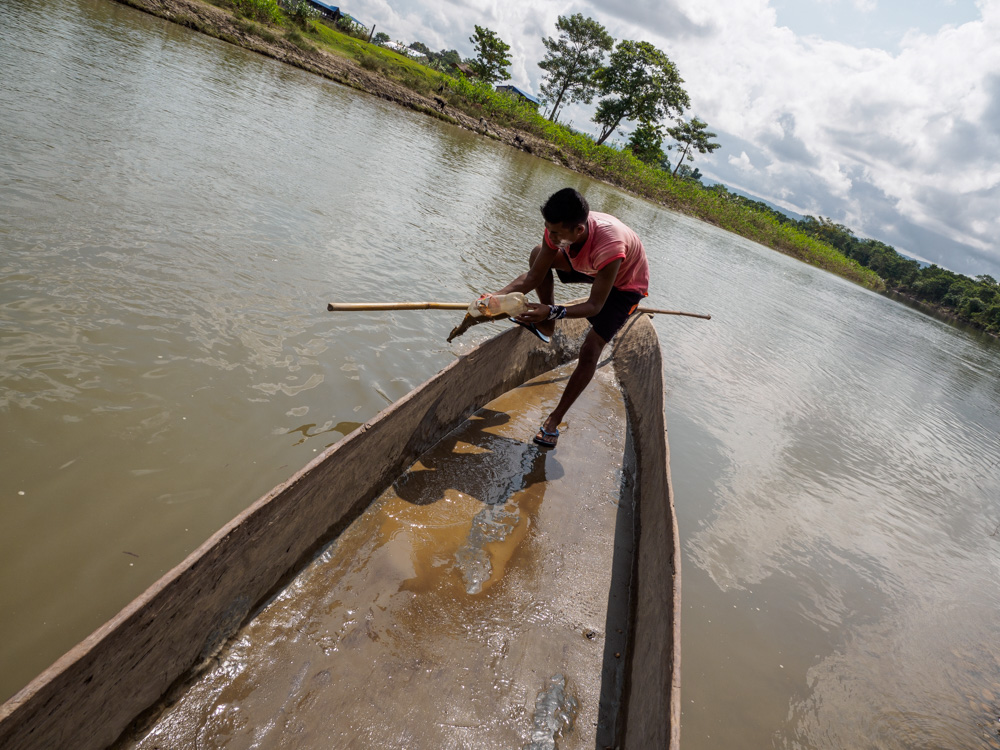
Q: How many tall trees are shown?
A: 4